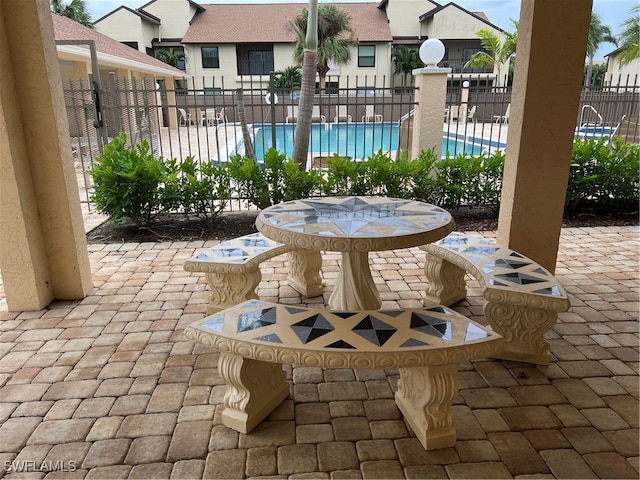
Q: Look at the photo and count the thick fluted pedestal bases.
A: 1